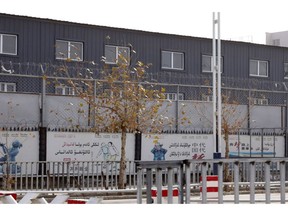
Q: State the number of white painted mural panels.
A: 4